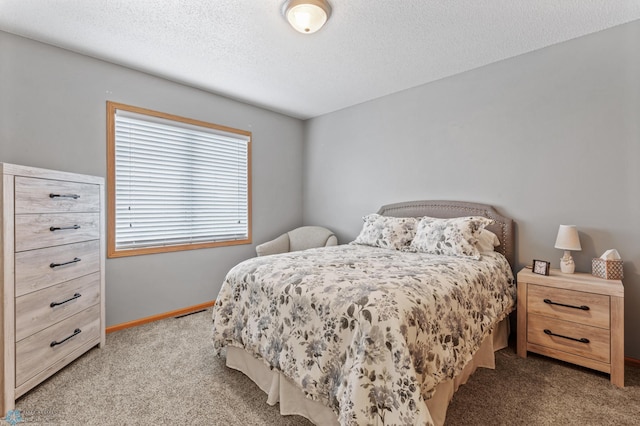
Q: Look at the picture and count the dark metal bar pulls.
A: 7